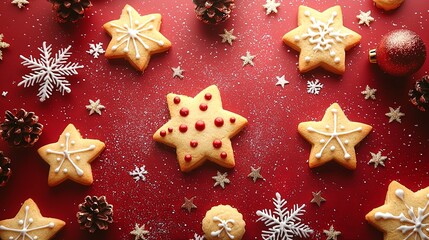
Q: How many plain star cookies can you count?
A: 0